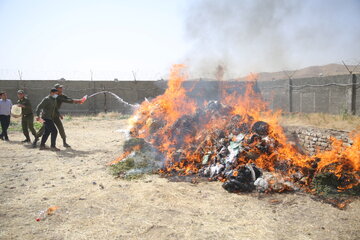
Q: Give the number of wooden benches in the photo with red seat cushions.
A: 0